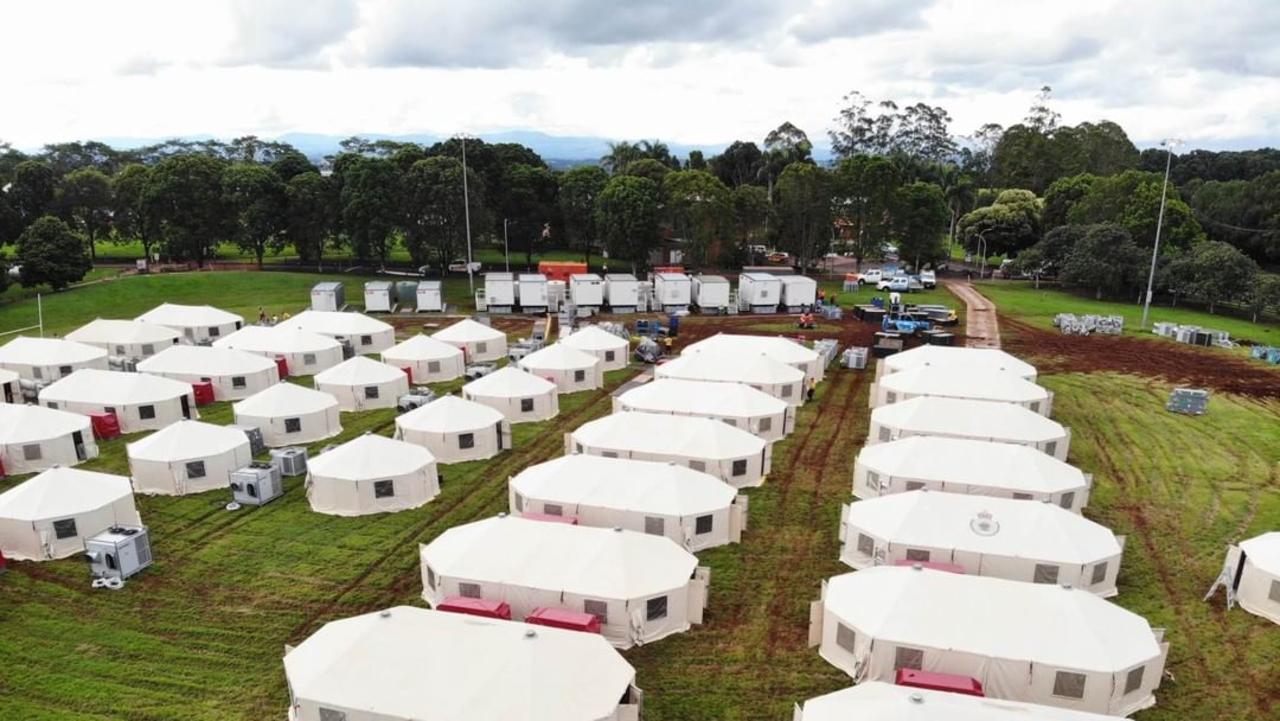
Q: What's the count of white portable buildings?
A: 11